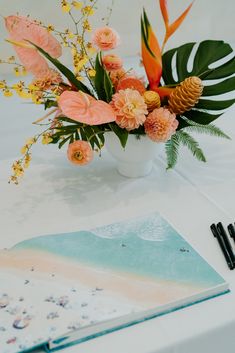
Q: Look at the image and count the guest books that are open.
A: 1